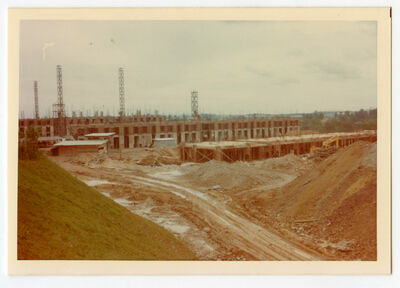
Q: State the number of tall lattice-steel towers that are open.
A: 4